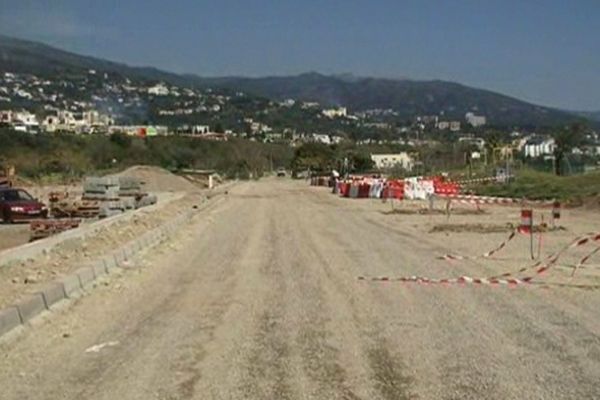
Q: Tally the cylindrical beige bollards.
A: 1